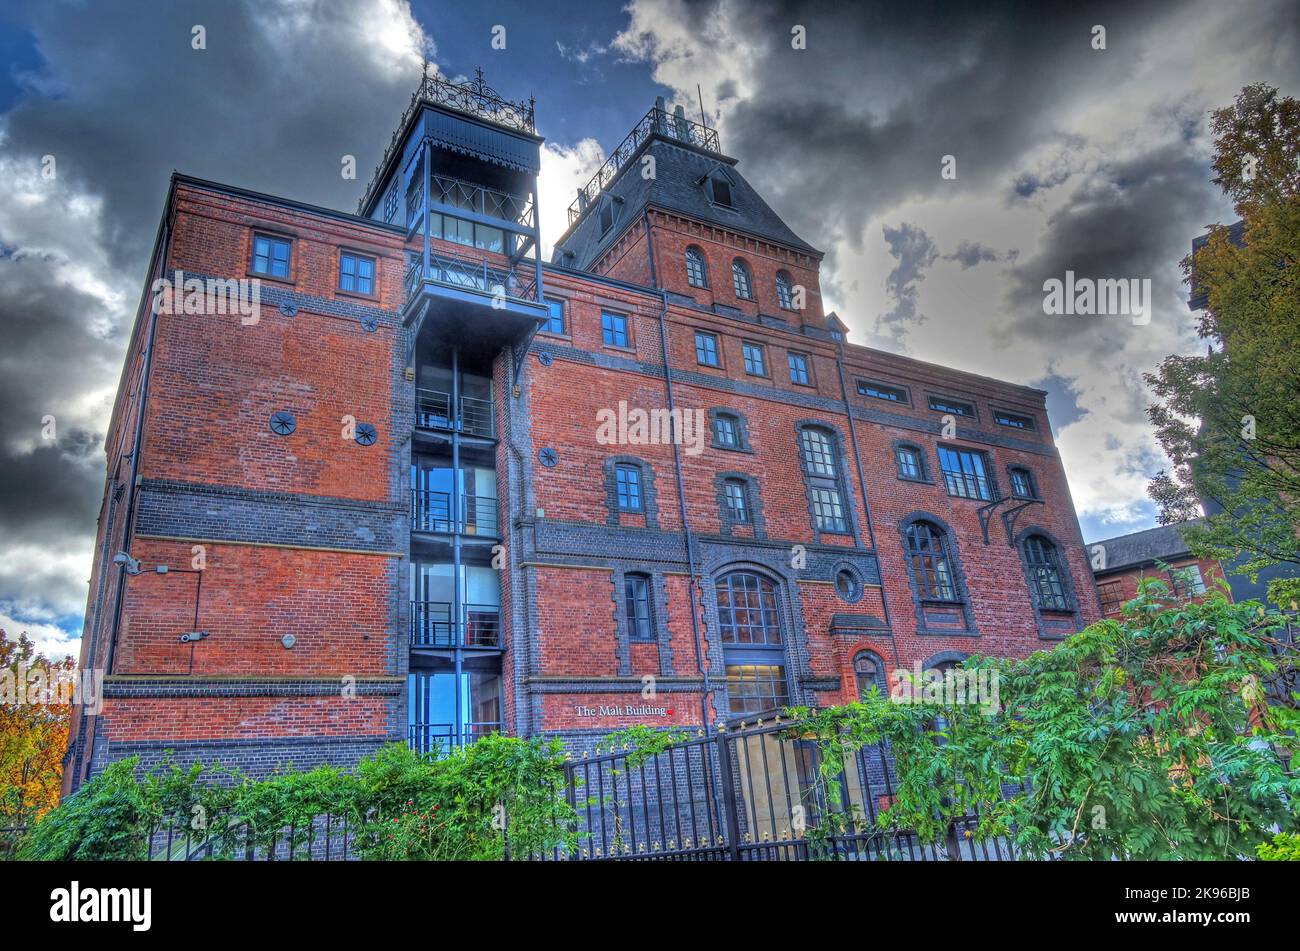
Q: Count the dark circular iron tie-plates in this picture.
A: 6